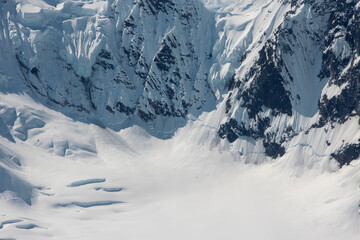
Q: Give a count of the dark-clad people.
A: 0